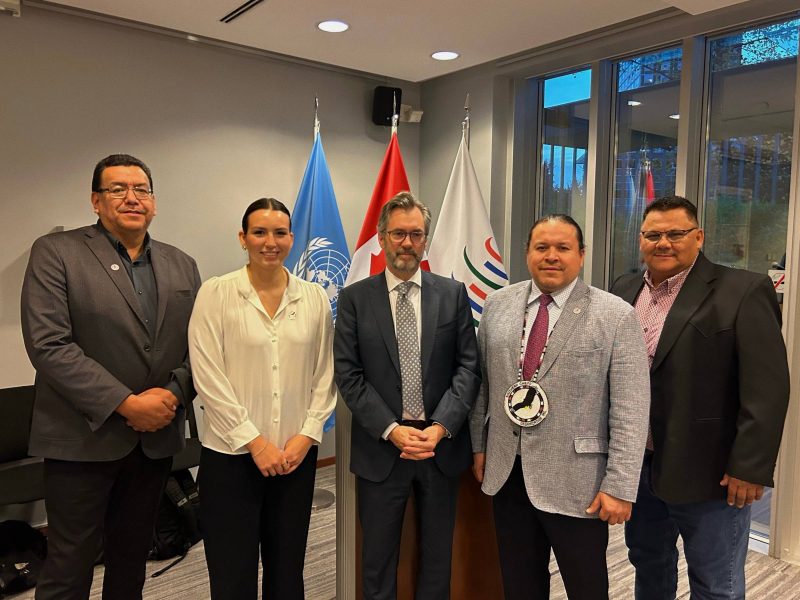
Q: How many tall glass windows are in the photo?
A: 3